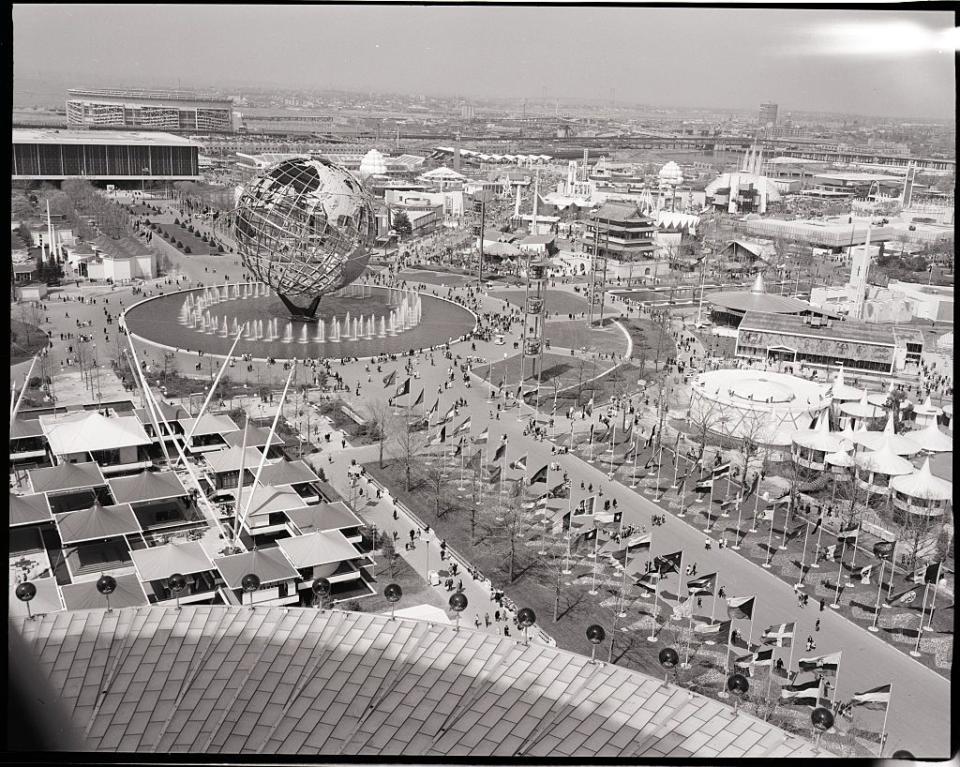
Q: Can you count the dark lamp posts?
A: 13